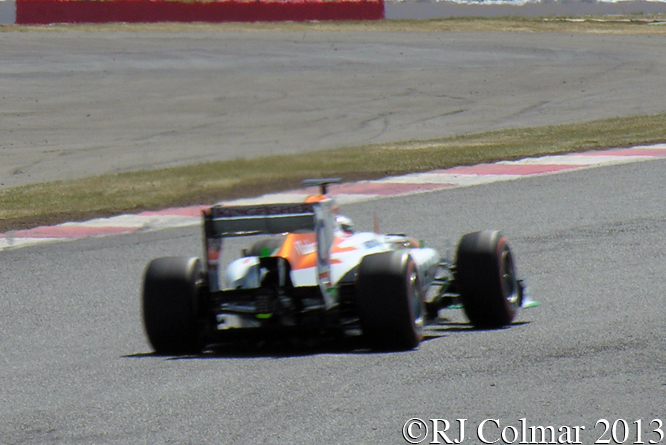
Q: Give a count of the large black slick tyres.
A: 3